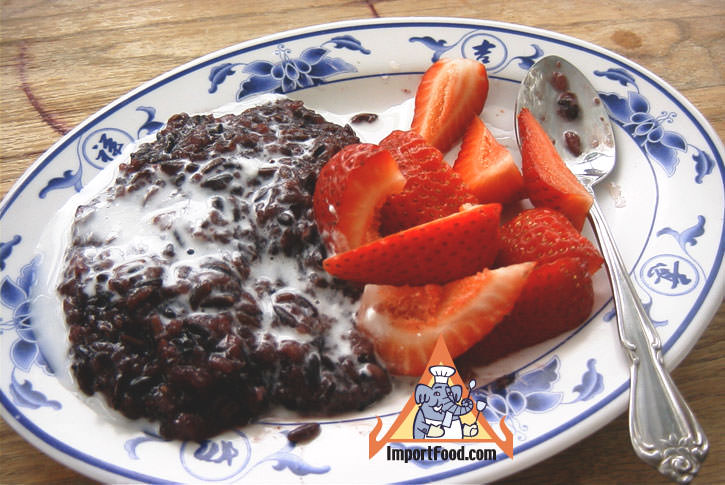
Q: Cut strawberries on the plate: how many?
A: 9